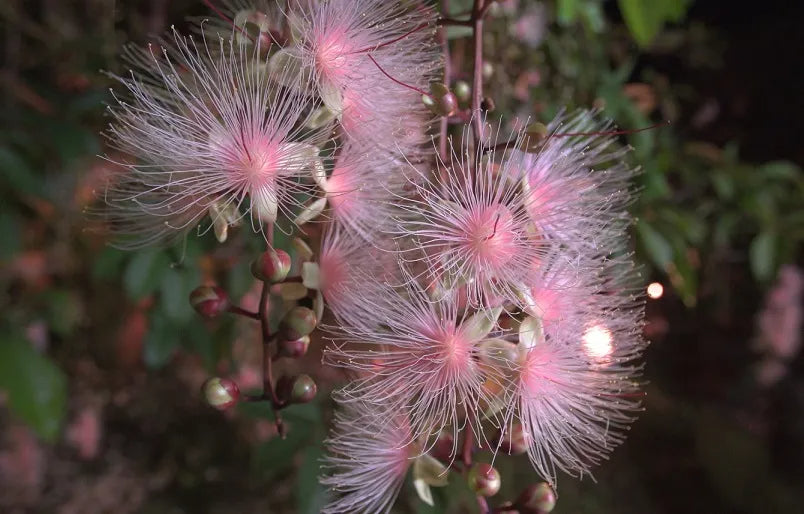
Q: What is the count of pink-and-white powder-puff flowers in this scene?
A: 11